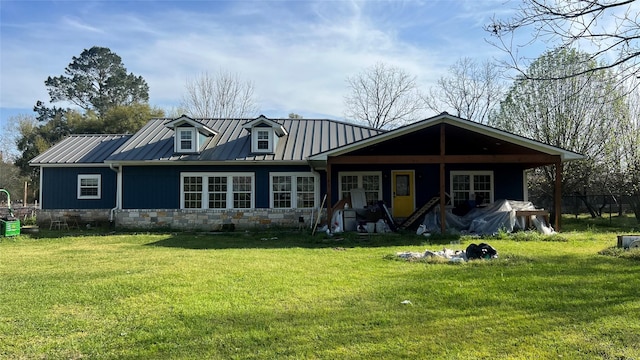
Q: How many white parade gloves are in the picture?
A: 0